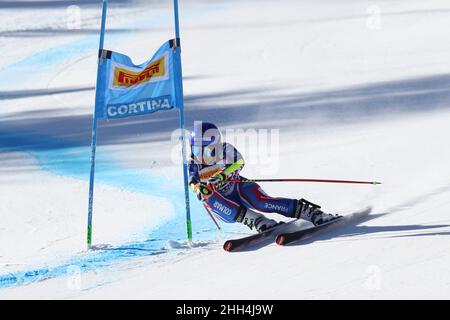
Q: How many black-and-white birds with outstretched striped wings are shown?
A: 0